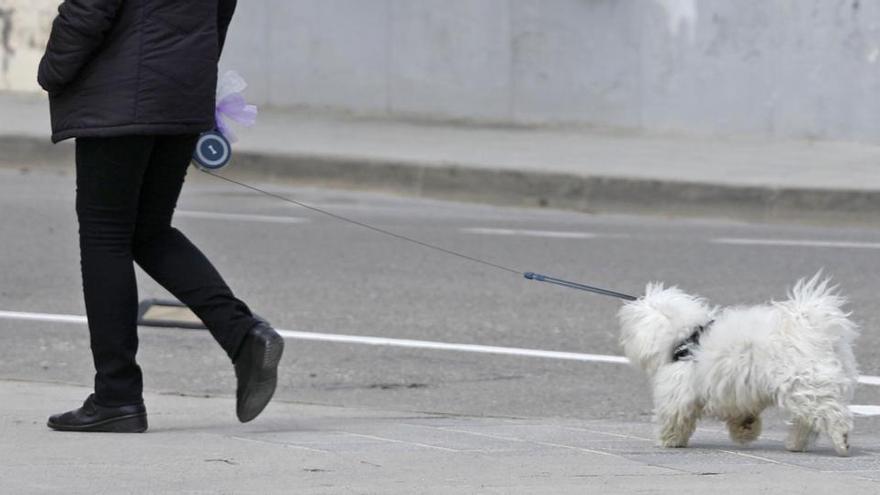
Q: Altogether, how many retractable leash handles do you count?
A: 1